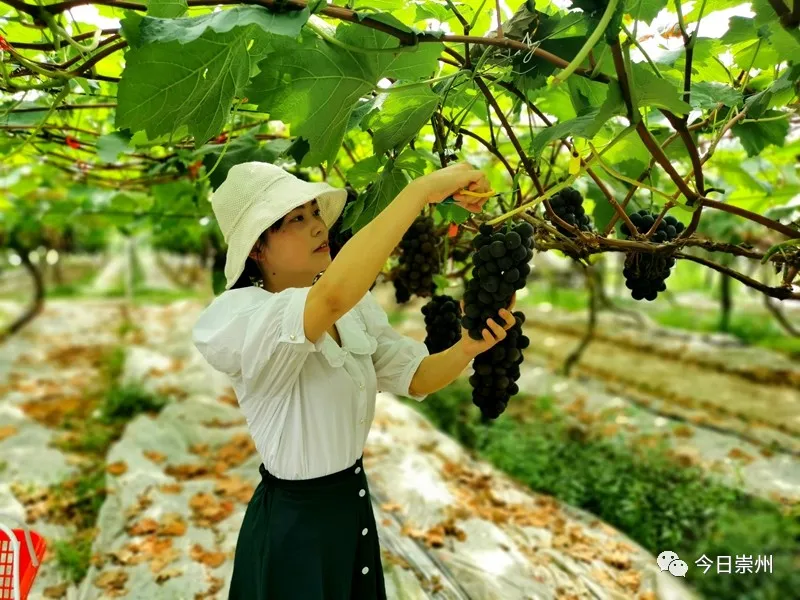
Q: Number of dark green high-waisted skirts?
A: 1